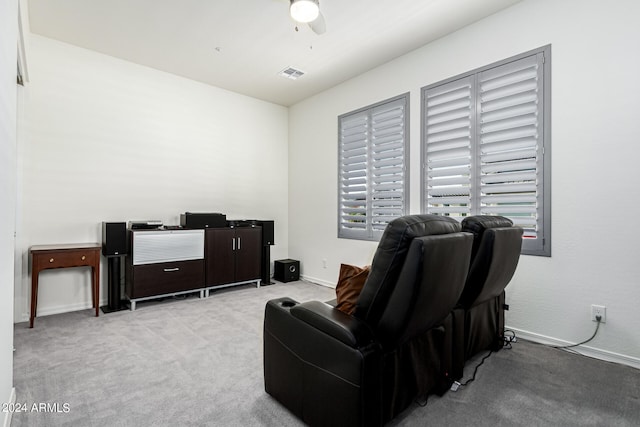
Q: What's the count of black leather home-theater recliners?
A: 2